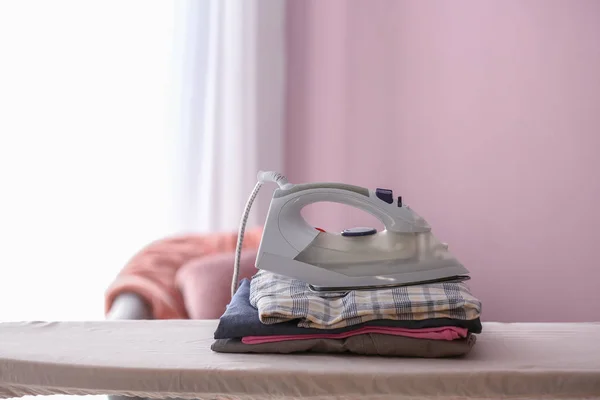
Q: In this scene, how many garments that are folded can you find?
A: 4